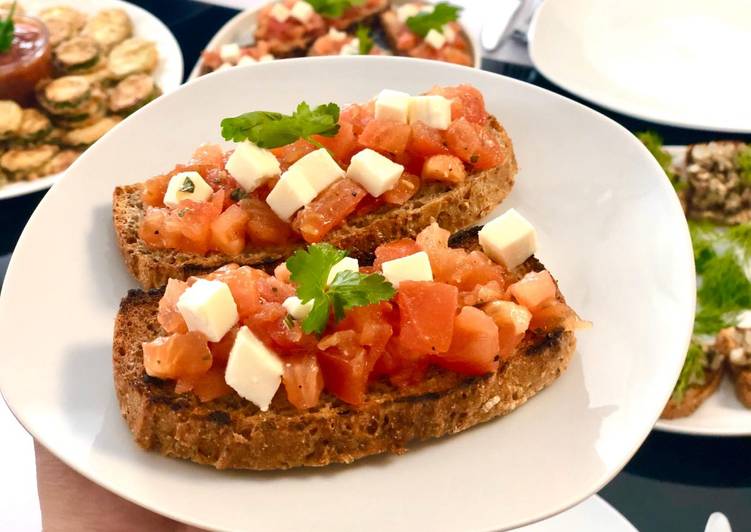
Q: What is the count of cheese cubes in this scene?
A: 13